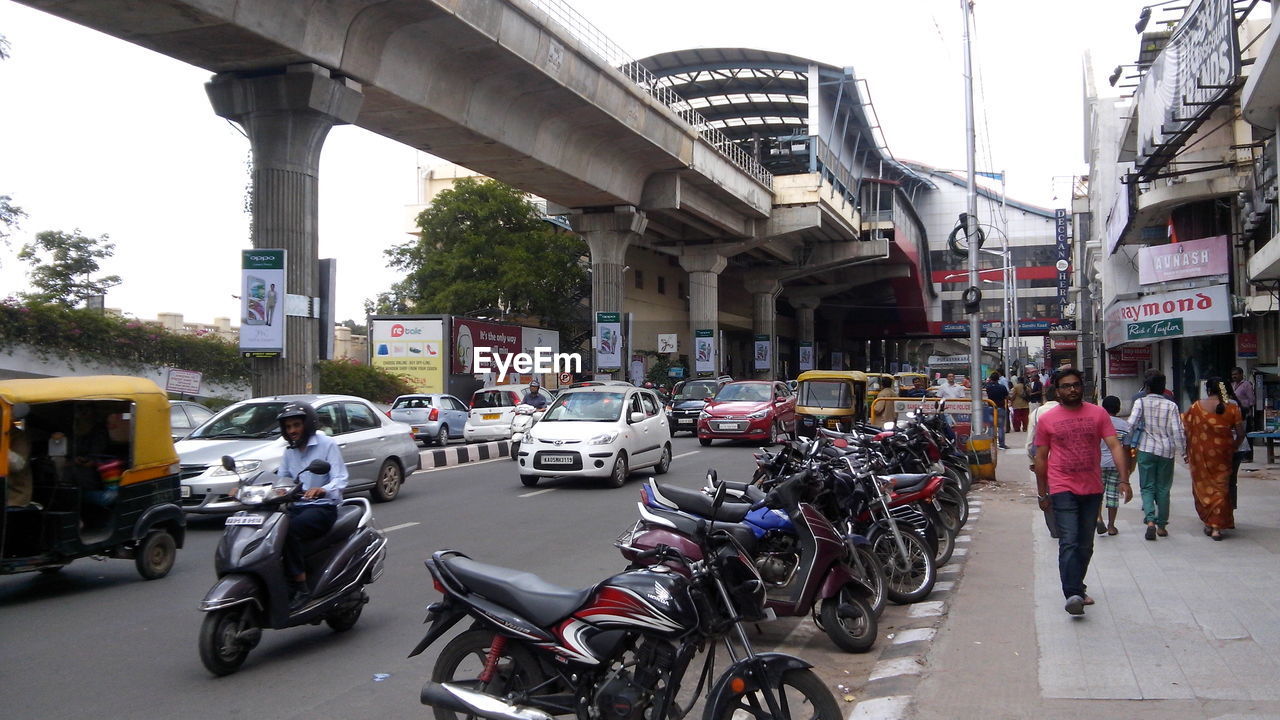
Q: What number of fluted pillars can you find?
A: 5